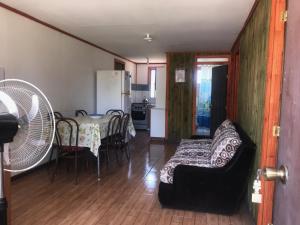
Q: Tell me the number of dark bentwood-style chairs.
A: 6